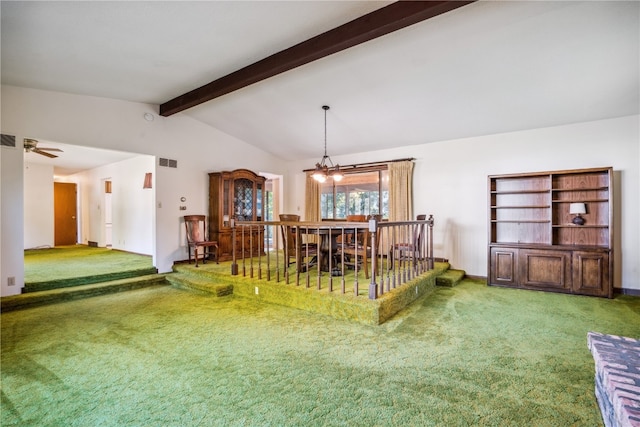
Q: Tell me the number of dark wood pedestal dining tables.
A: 1